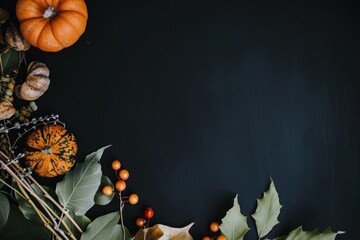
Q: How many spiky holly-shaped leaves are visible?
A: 3